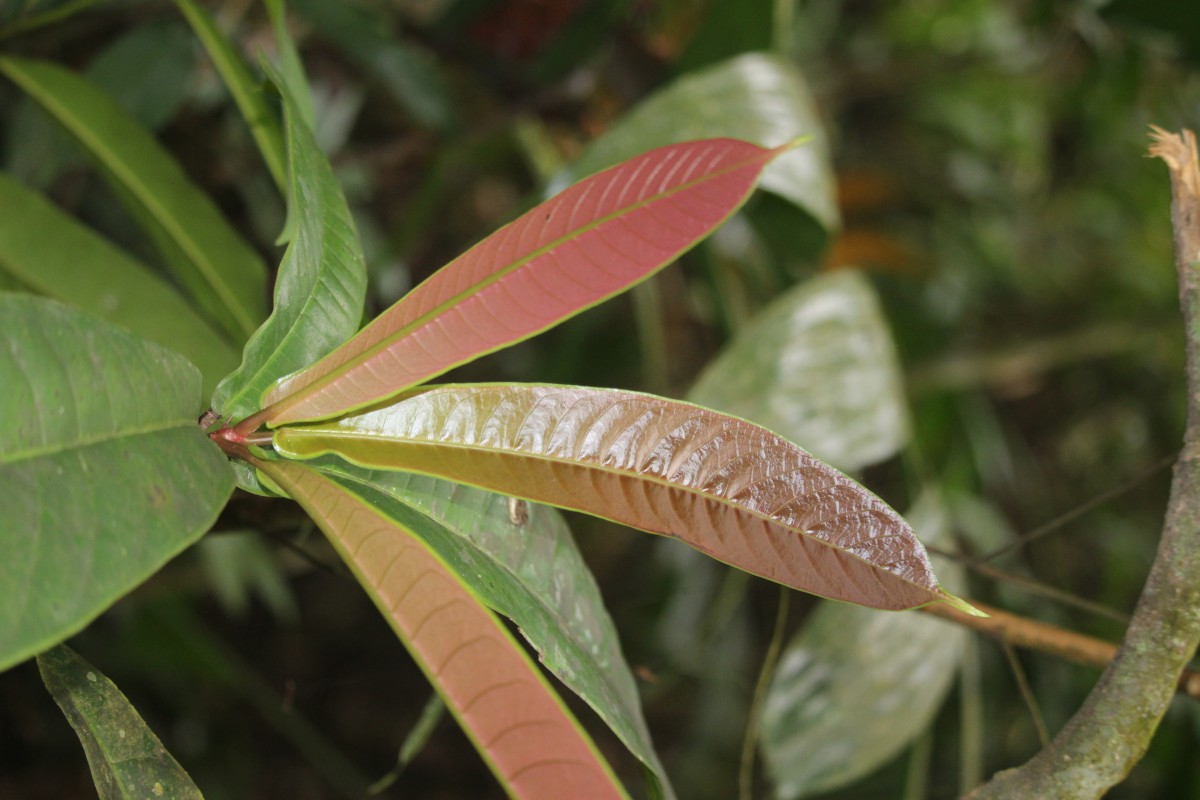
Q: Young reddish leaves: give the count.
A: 3